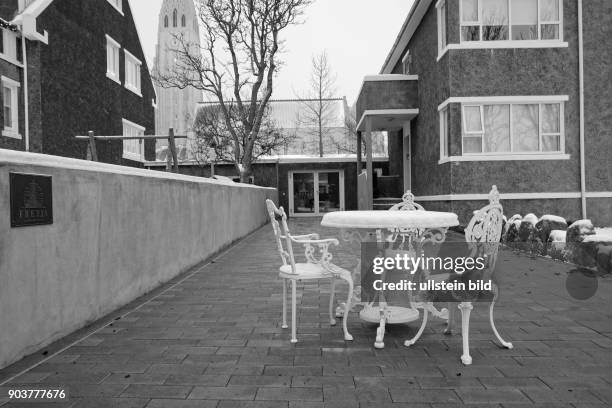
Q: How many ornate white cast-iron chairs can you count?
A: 3